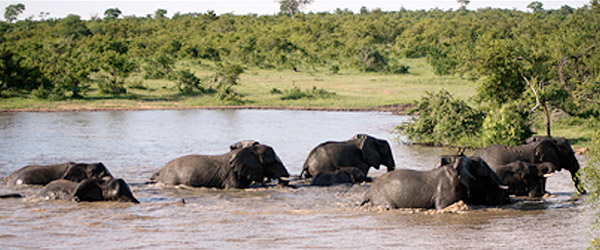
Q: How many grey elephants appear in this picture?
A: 8